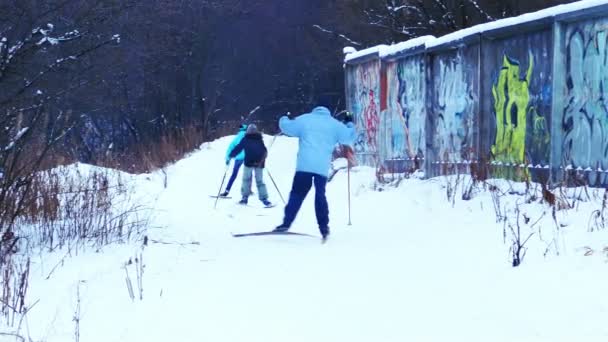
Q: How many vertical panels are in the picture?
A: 5